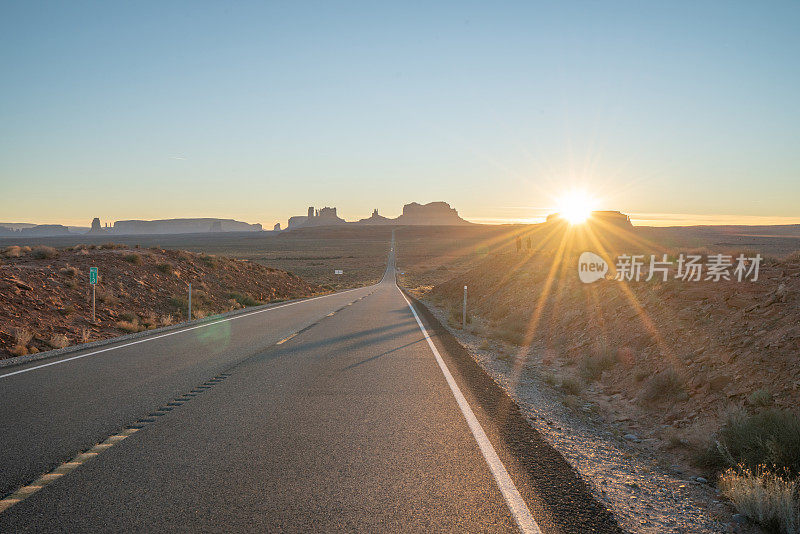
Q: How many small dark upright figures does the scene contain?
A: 2